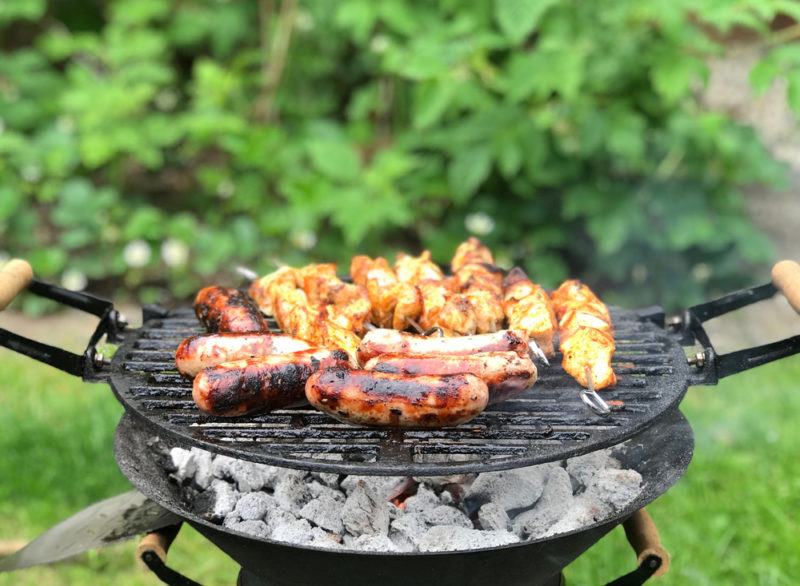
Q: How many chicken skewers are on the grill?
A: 7